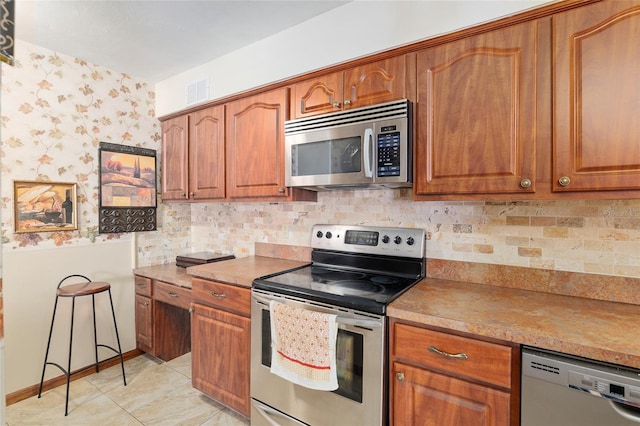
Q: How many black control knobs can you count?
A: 5